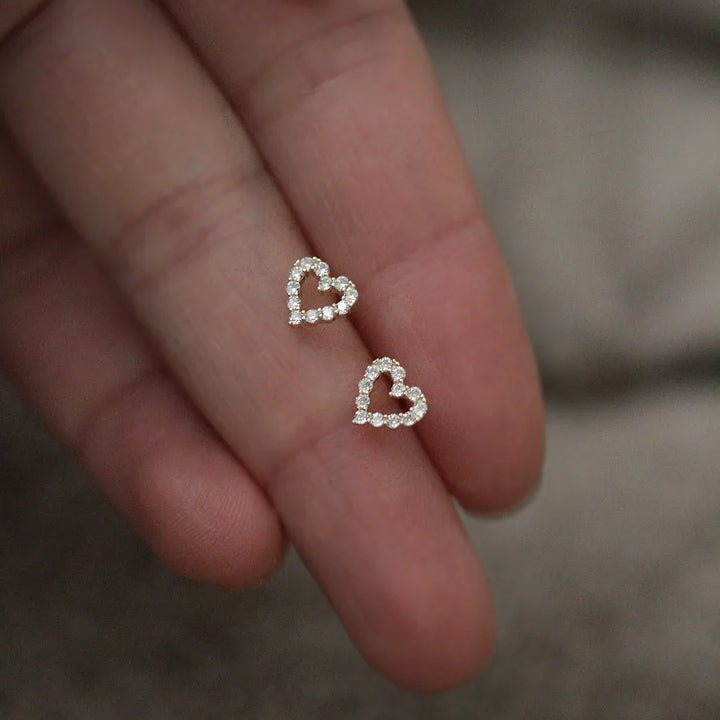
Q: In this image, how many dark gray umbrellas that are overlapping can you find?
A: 0